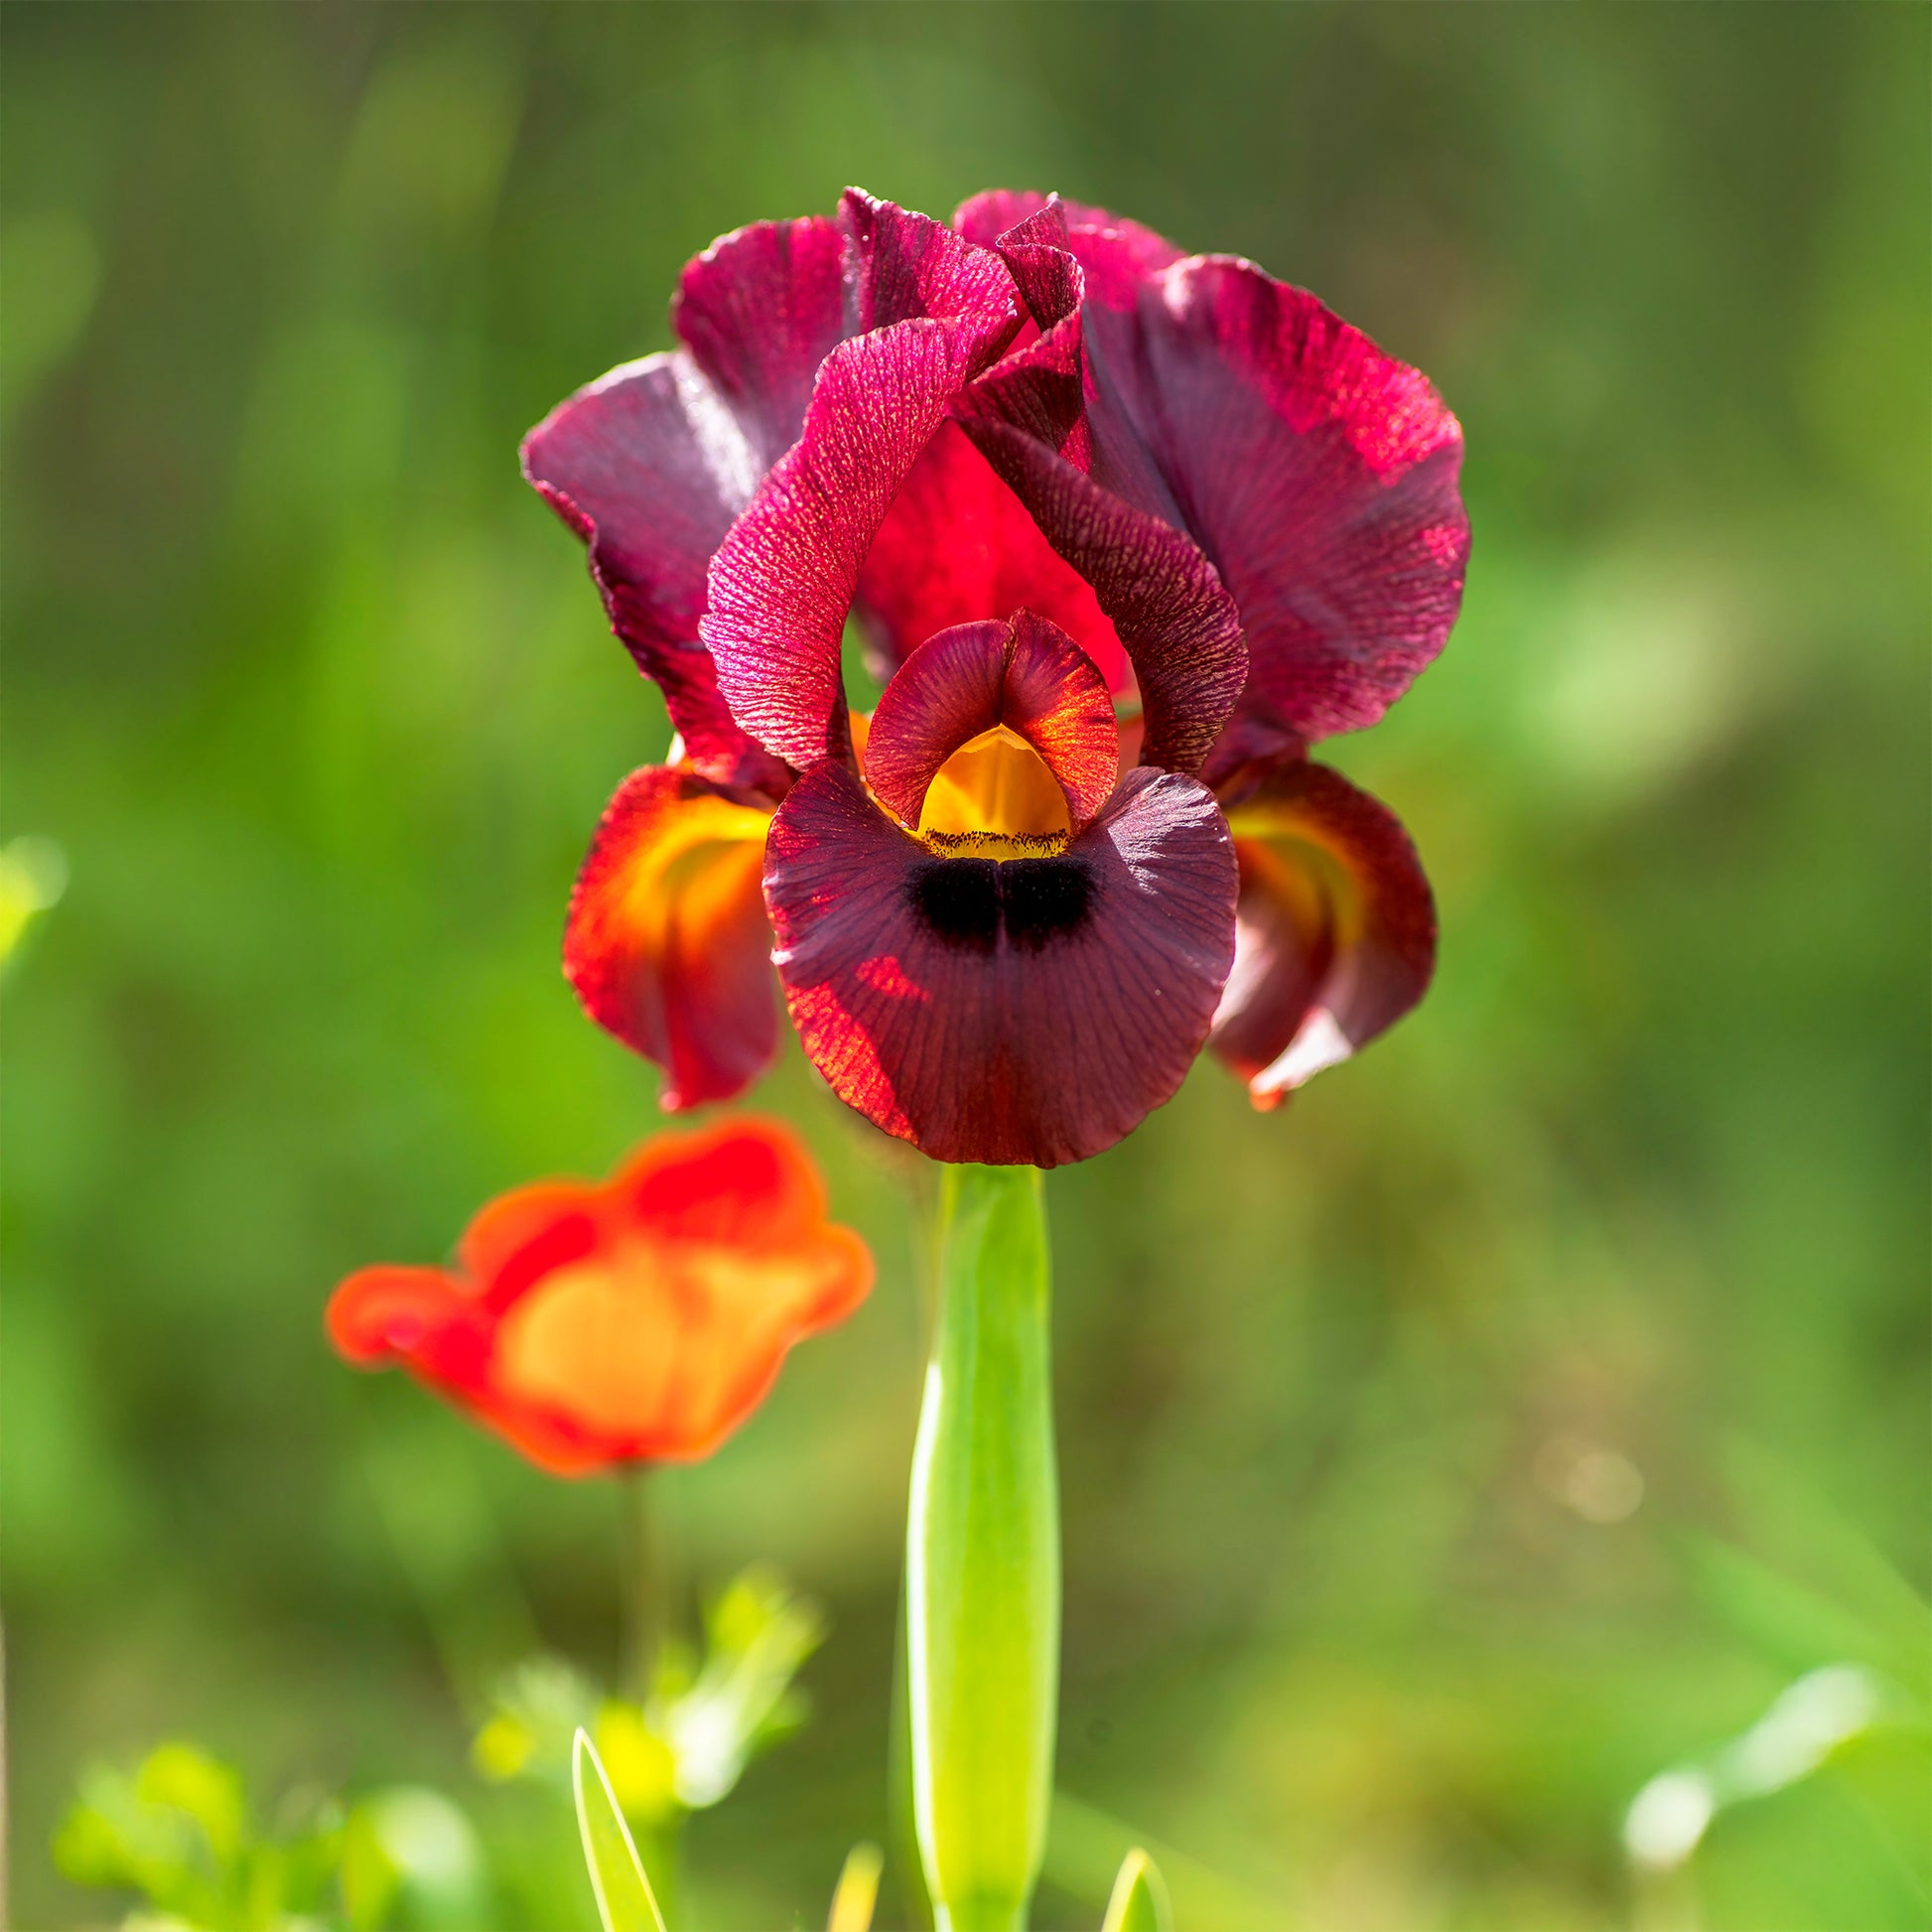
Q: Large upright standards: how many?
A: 3